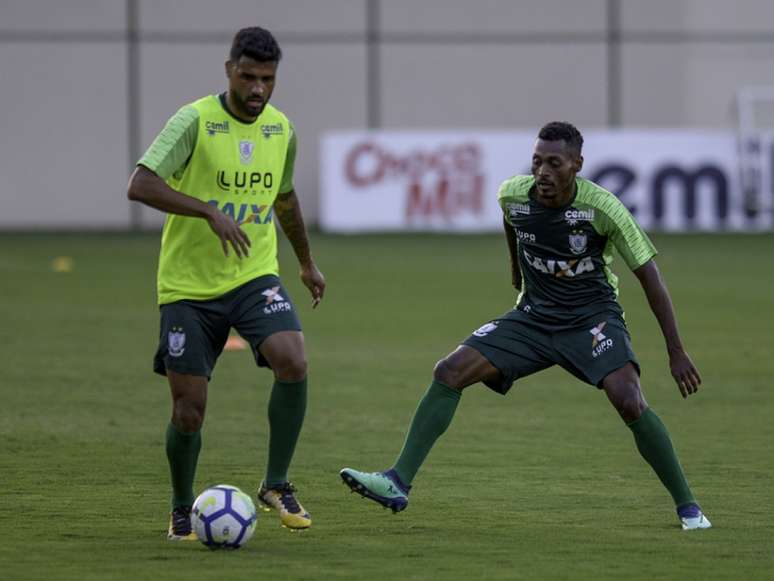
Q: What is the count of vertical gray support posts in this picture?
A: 3